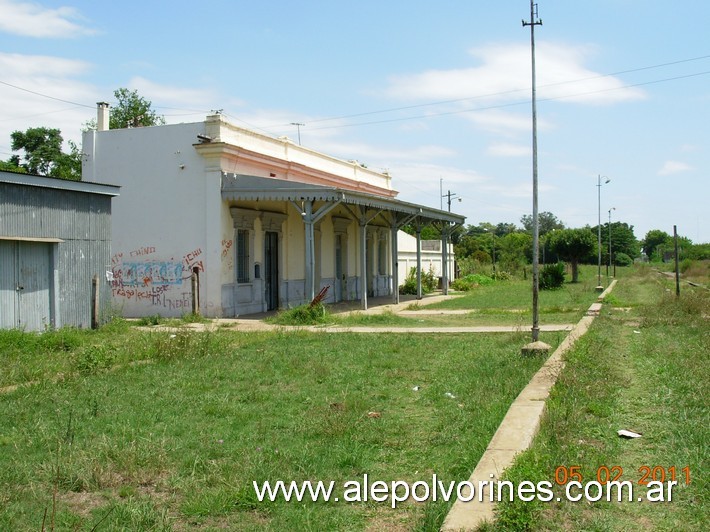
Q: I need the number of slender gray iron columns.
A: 5